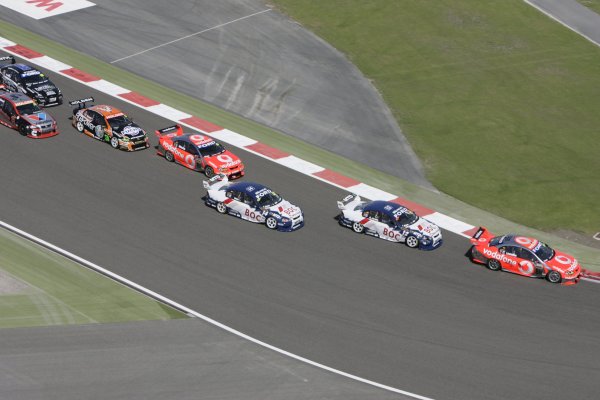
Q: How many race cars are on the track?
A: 7